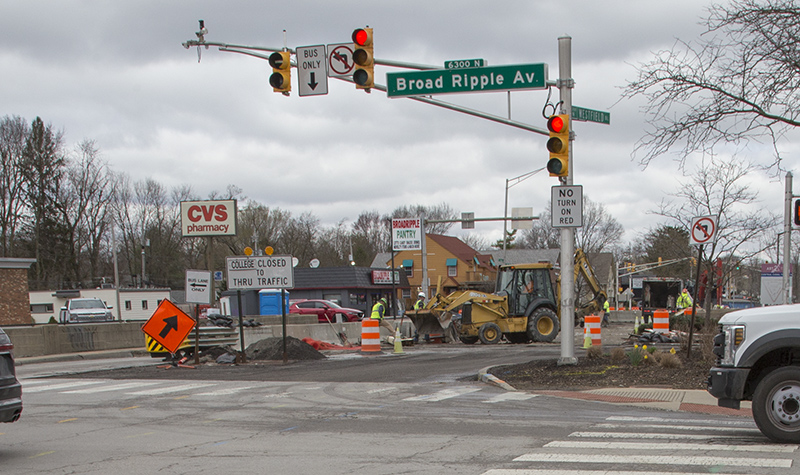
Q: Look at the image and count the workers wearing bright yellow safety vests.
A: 4